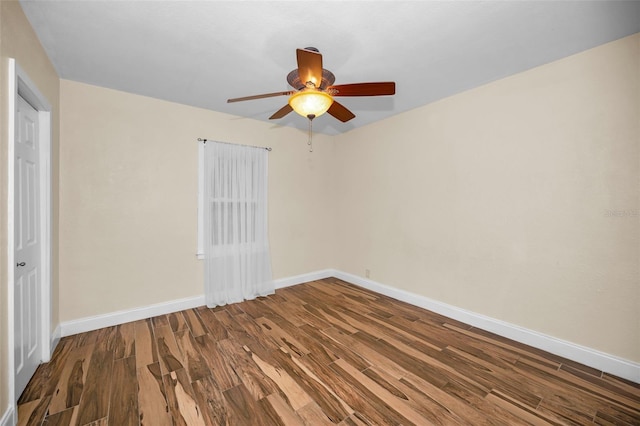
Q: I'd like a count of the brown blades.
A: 5